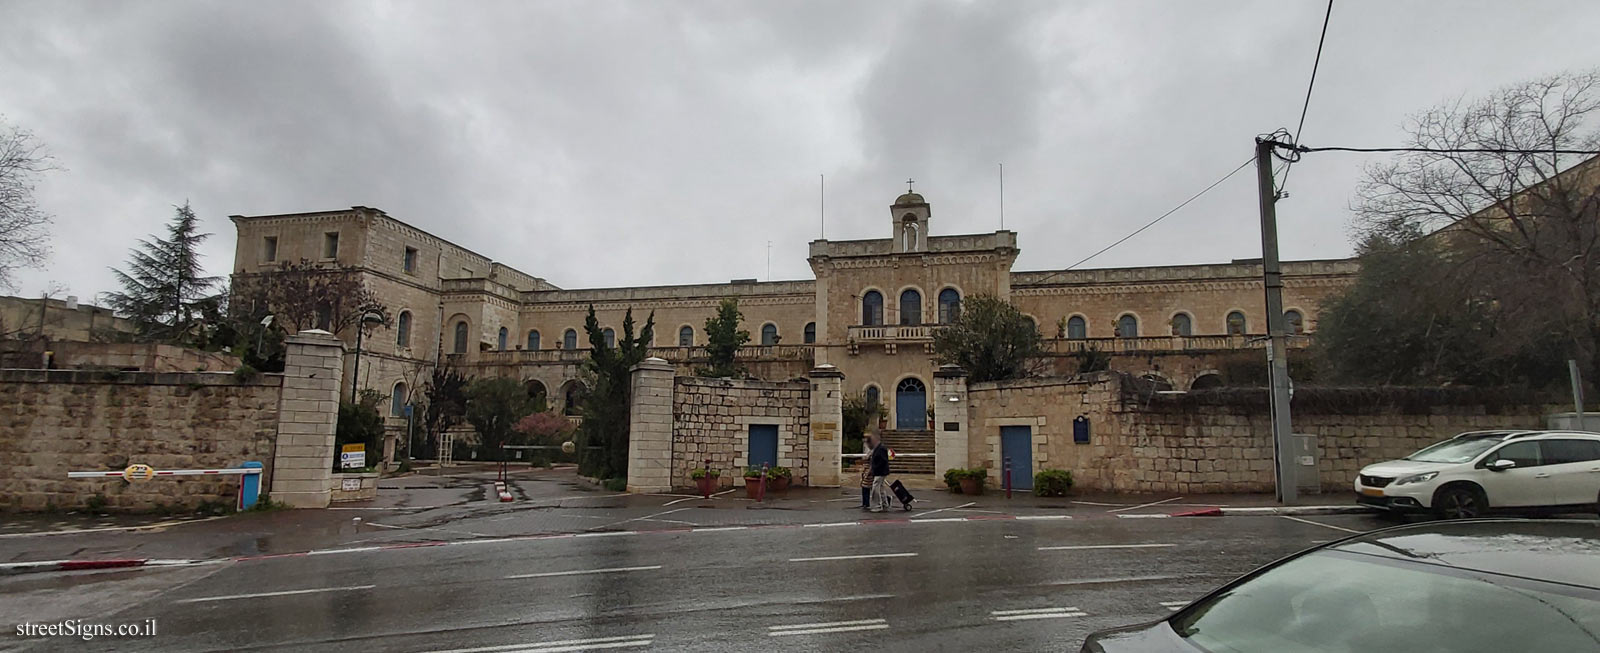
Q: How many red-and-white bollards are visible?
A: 3